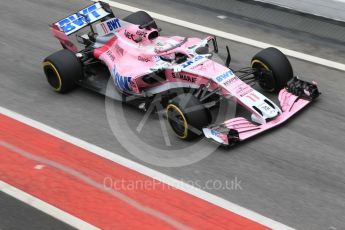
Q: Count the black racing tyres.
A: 4